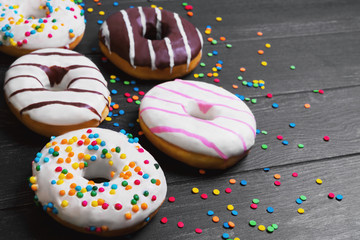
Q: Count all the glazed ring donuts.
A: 5